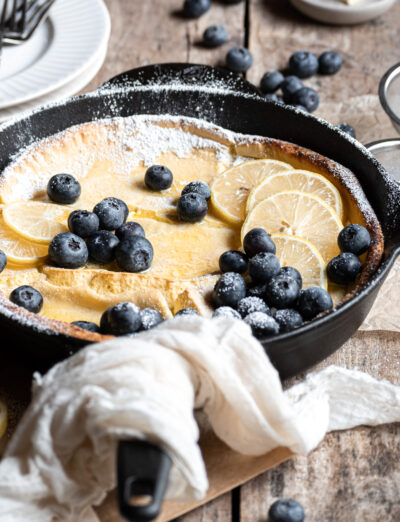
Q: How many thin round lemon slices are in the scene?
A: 6